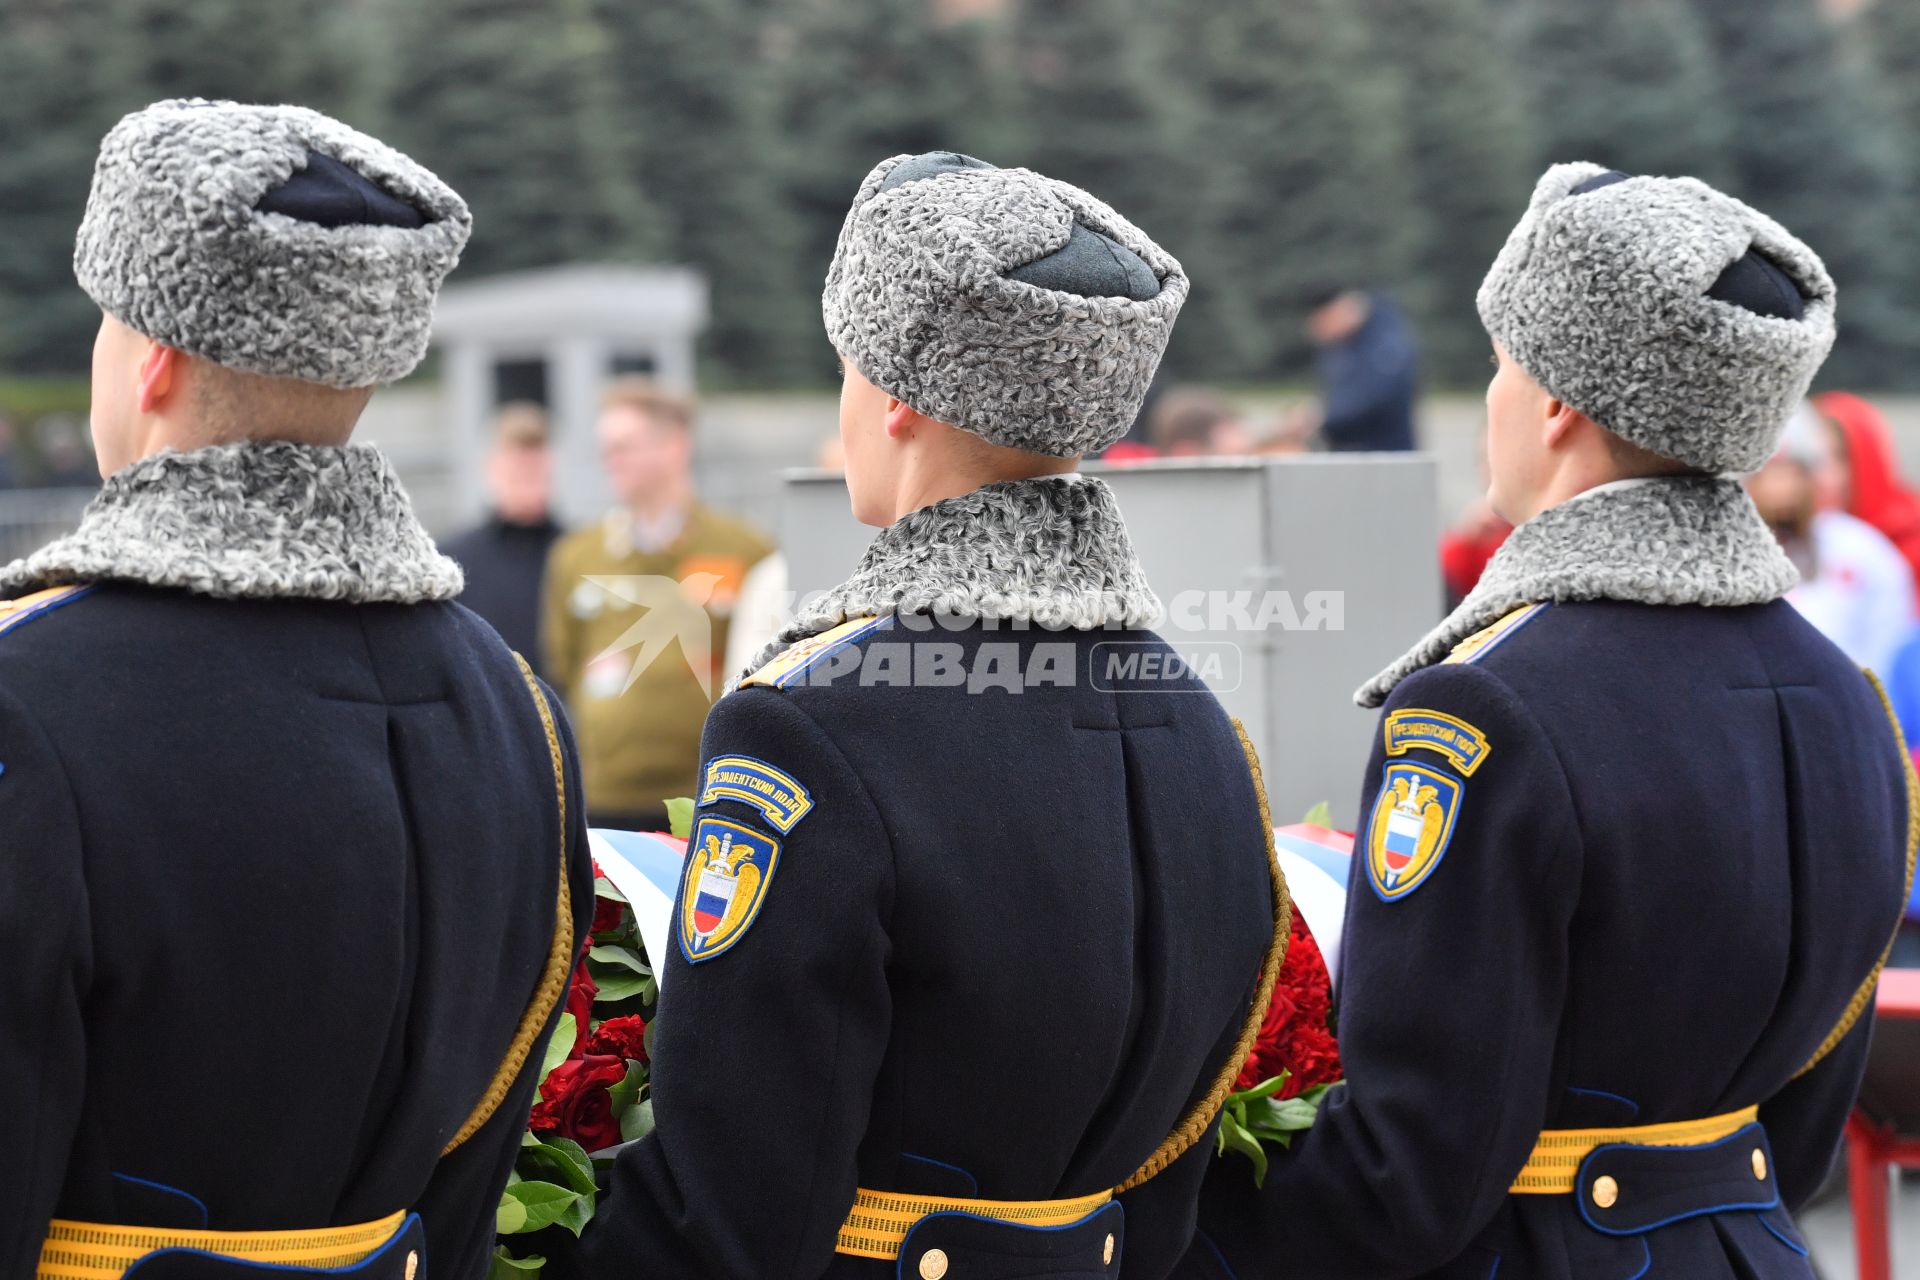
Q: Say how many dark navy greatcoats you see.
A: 3